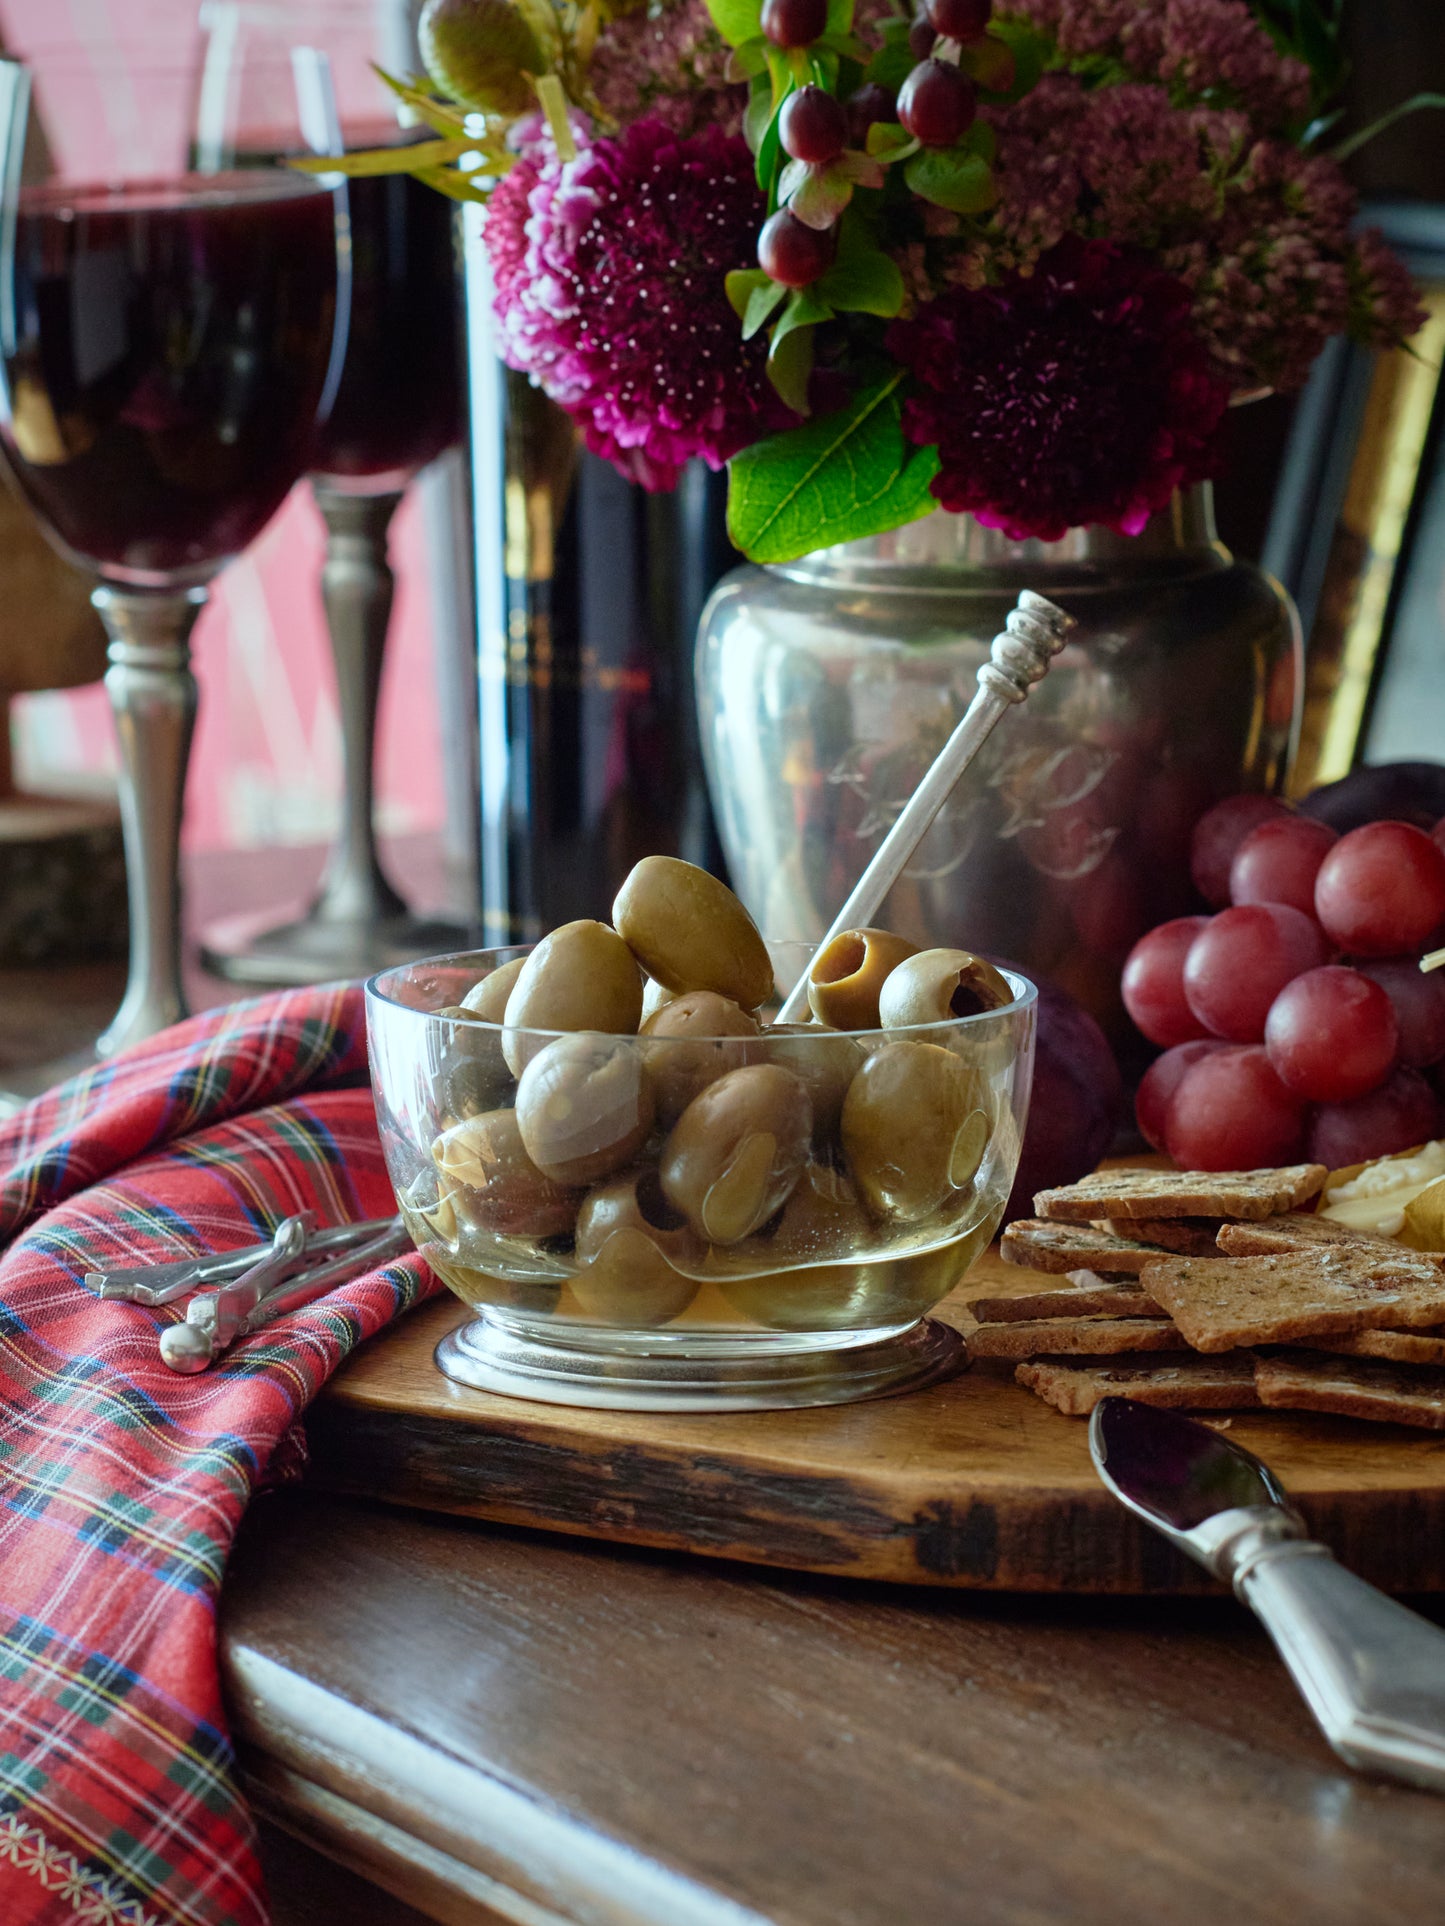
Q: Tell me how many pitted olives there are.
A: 3